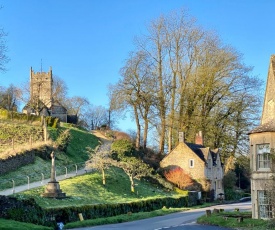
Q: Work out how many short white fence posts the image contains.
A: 6